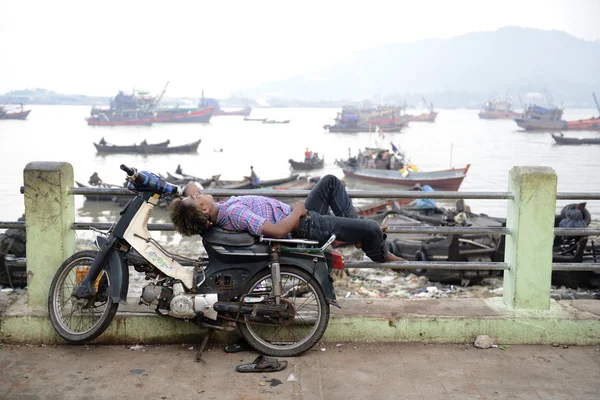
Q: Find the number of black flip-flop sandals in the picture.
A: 2